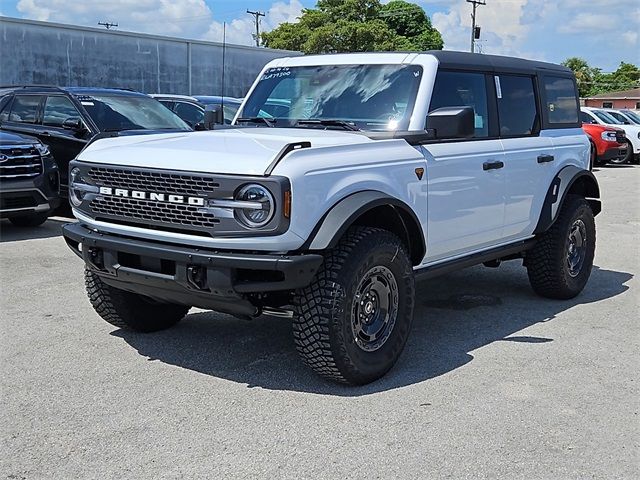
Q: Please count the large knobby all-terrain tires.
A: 3